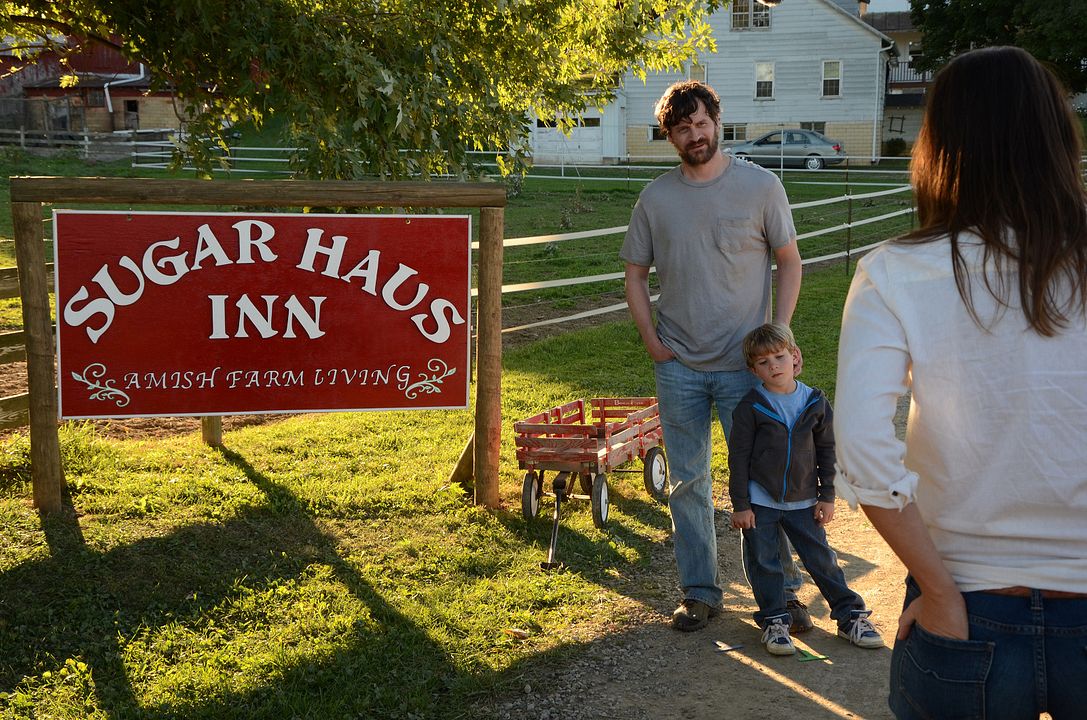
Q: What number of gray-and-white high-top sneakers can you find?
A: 2